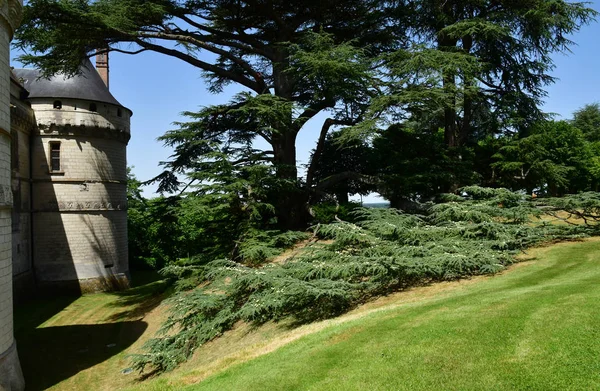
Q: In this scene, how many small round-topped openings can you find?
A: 3